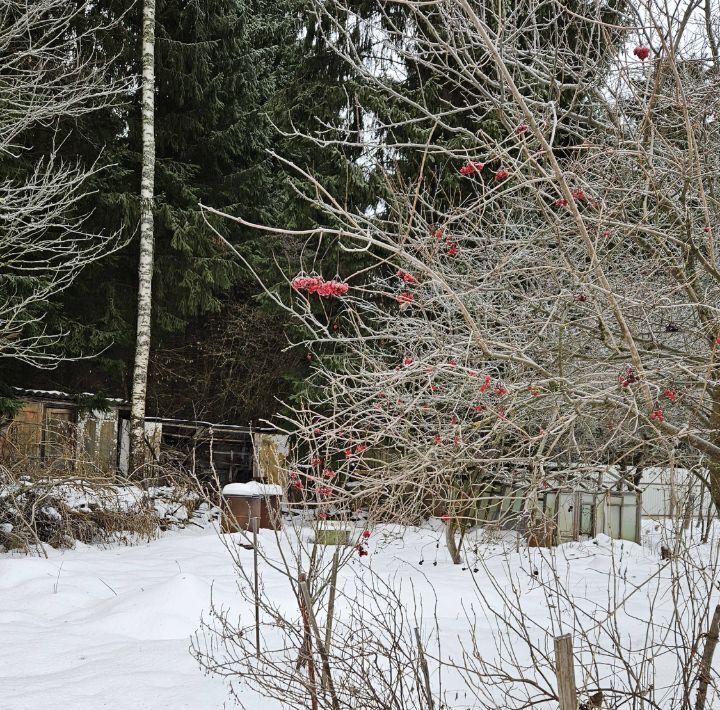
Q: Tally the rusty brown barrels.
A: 2